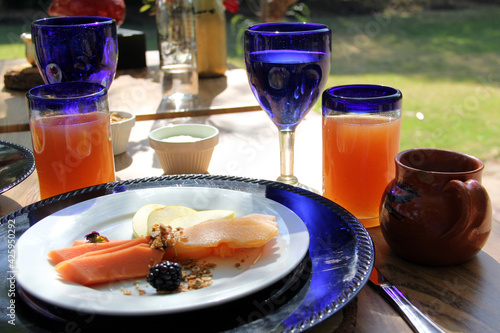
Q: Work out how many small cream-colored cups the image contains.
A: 2